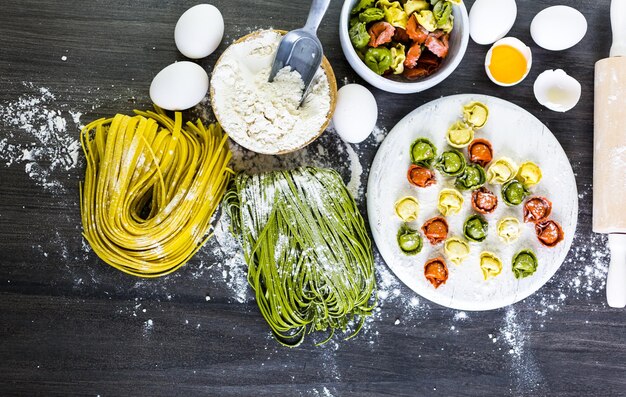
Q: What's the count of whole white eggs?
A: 5